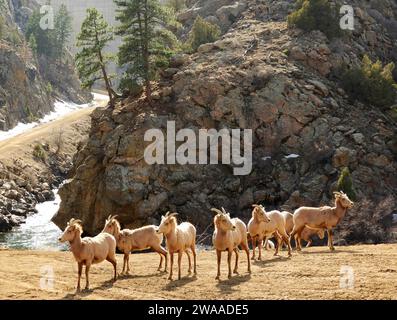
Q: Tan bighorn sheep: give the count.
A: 7